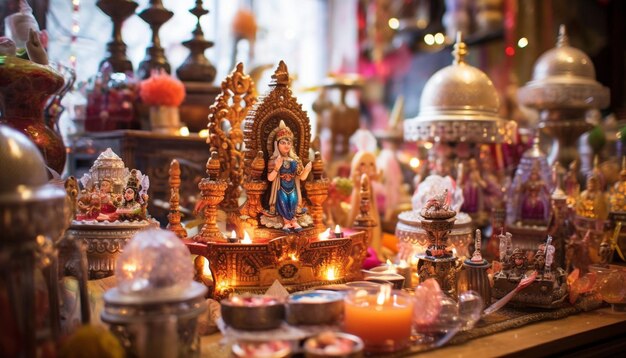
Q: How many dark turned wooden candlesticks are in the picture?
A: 3